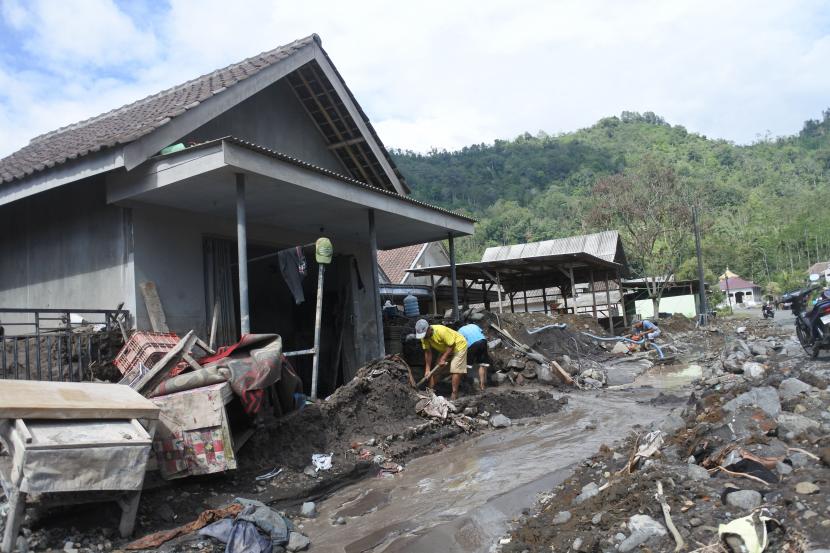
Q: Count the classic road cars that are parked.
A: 0